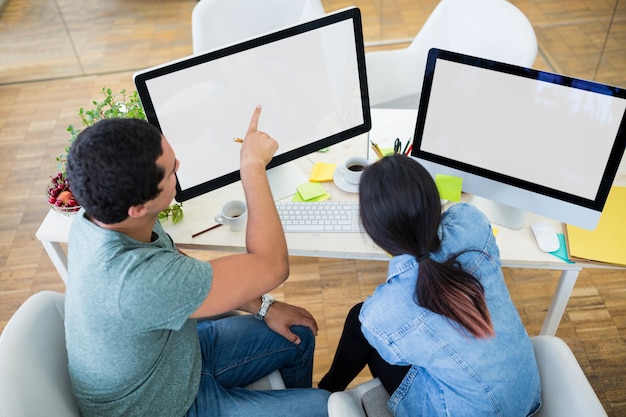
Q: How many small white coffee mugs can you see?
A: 2